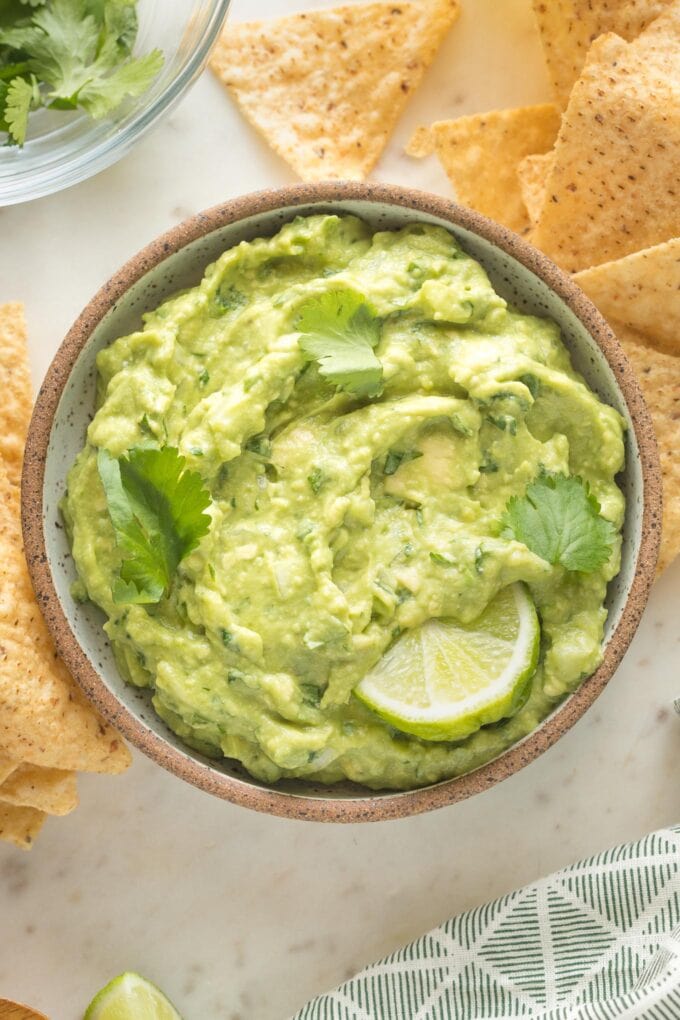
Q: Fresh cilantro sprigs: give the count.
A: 3